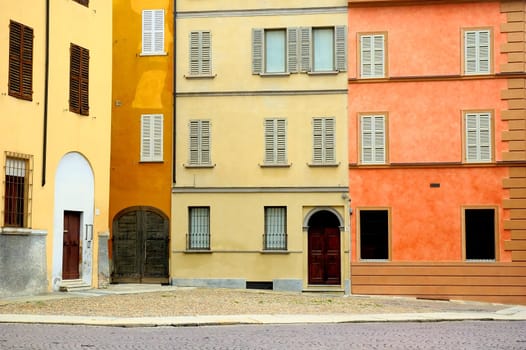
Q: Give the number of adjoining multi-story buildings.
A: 4